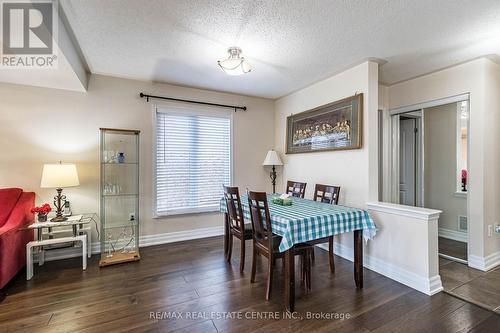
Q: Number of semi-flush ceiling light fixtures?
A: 1